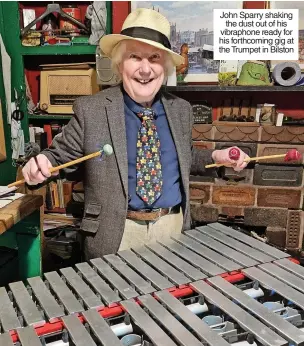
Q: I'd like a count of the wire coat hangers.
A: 0